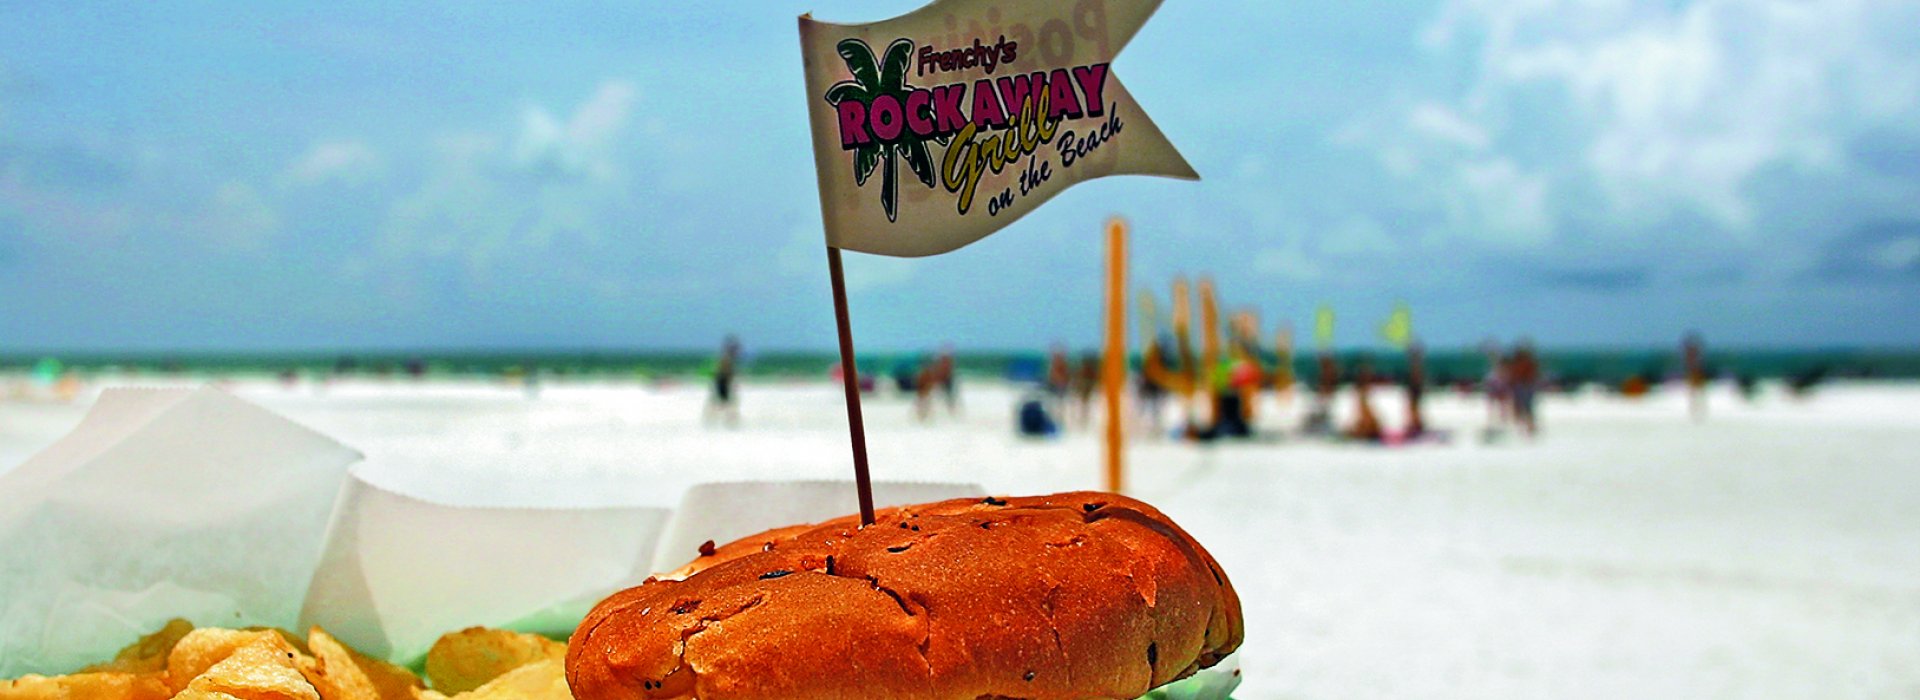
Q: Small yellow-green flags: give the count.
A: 2